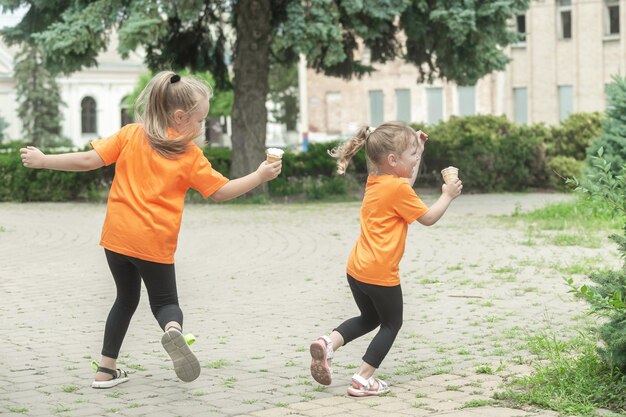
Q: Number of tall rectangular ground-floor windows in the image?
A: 6